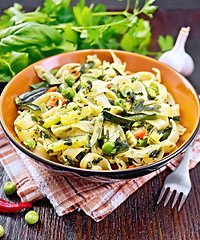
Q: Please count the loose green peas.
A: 3